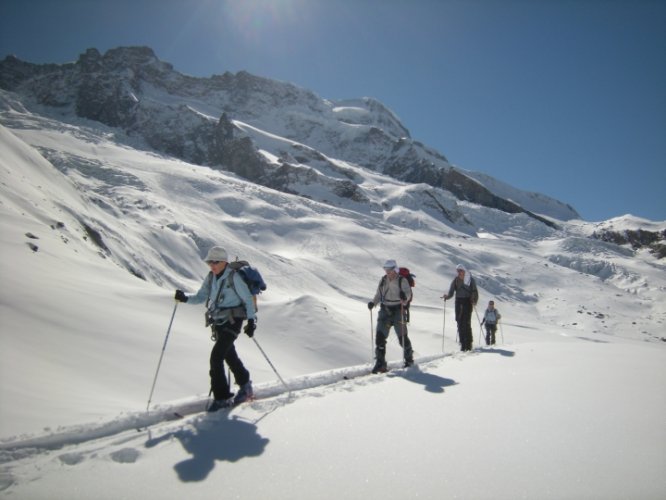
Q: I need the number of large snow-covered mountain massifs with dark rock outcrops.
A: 1